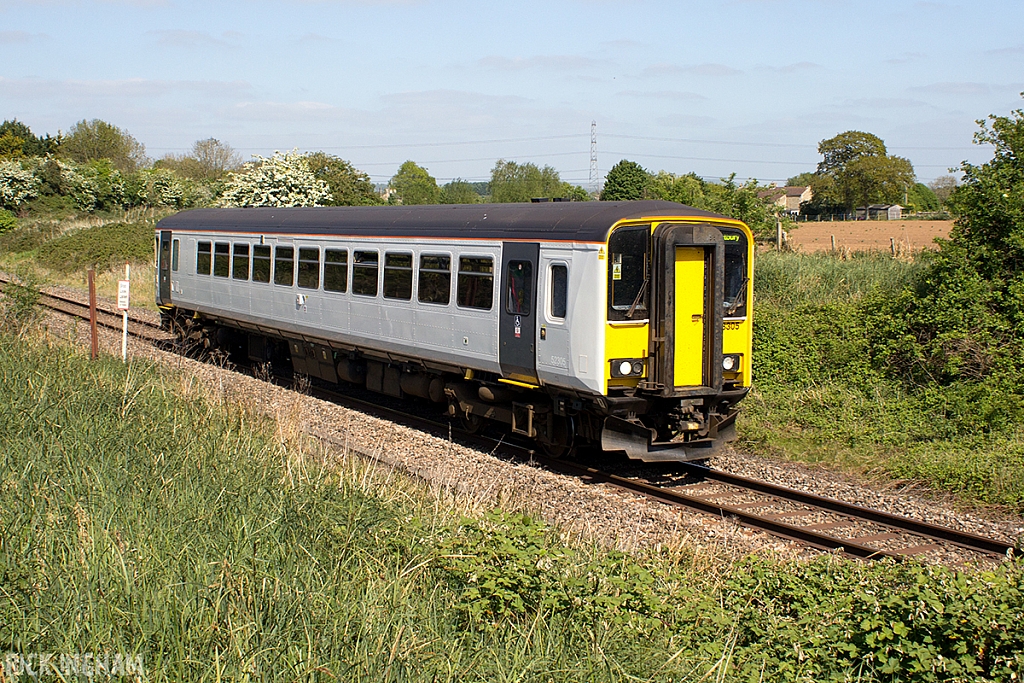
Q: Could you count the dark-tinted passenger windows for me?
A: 11